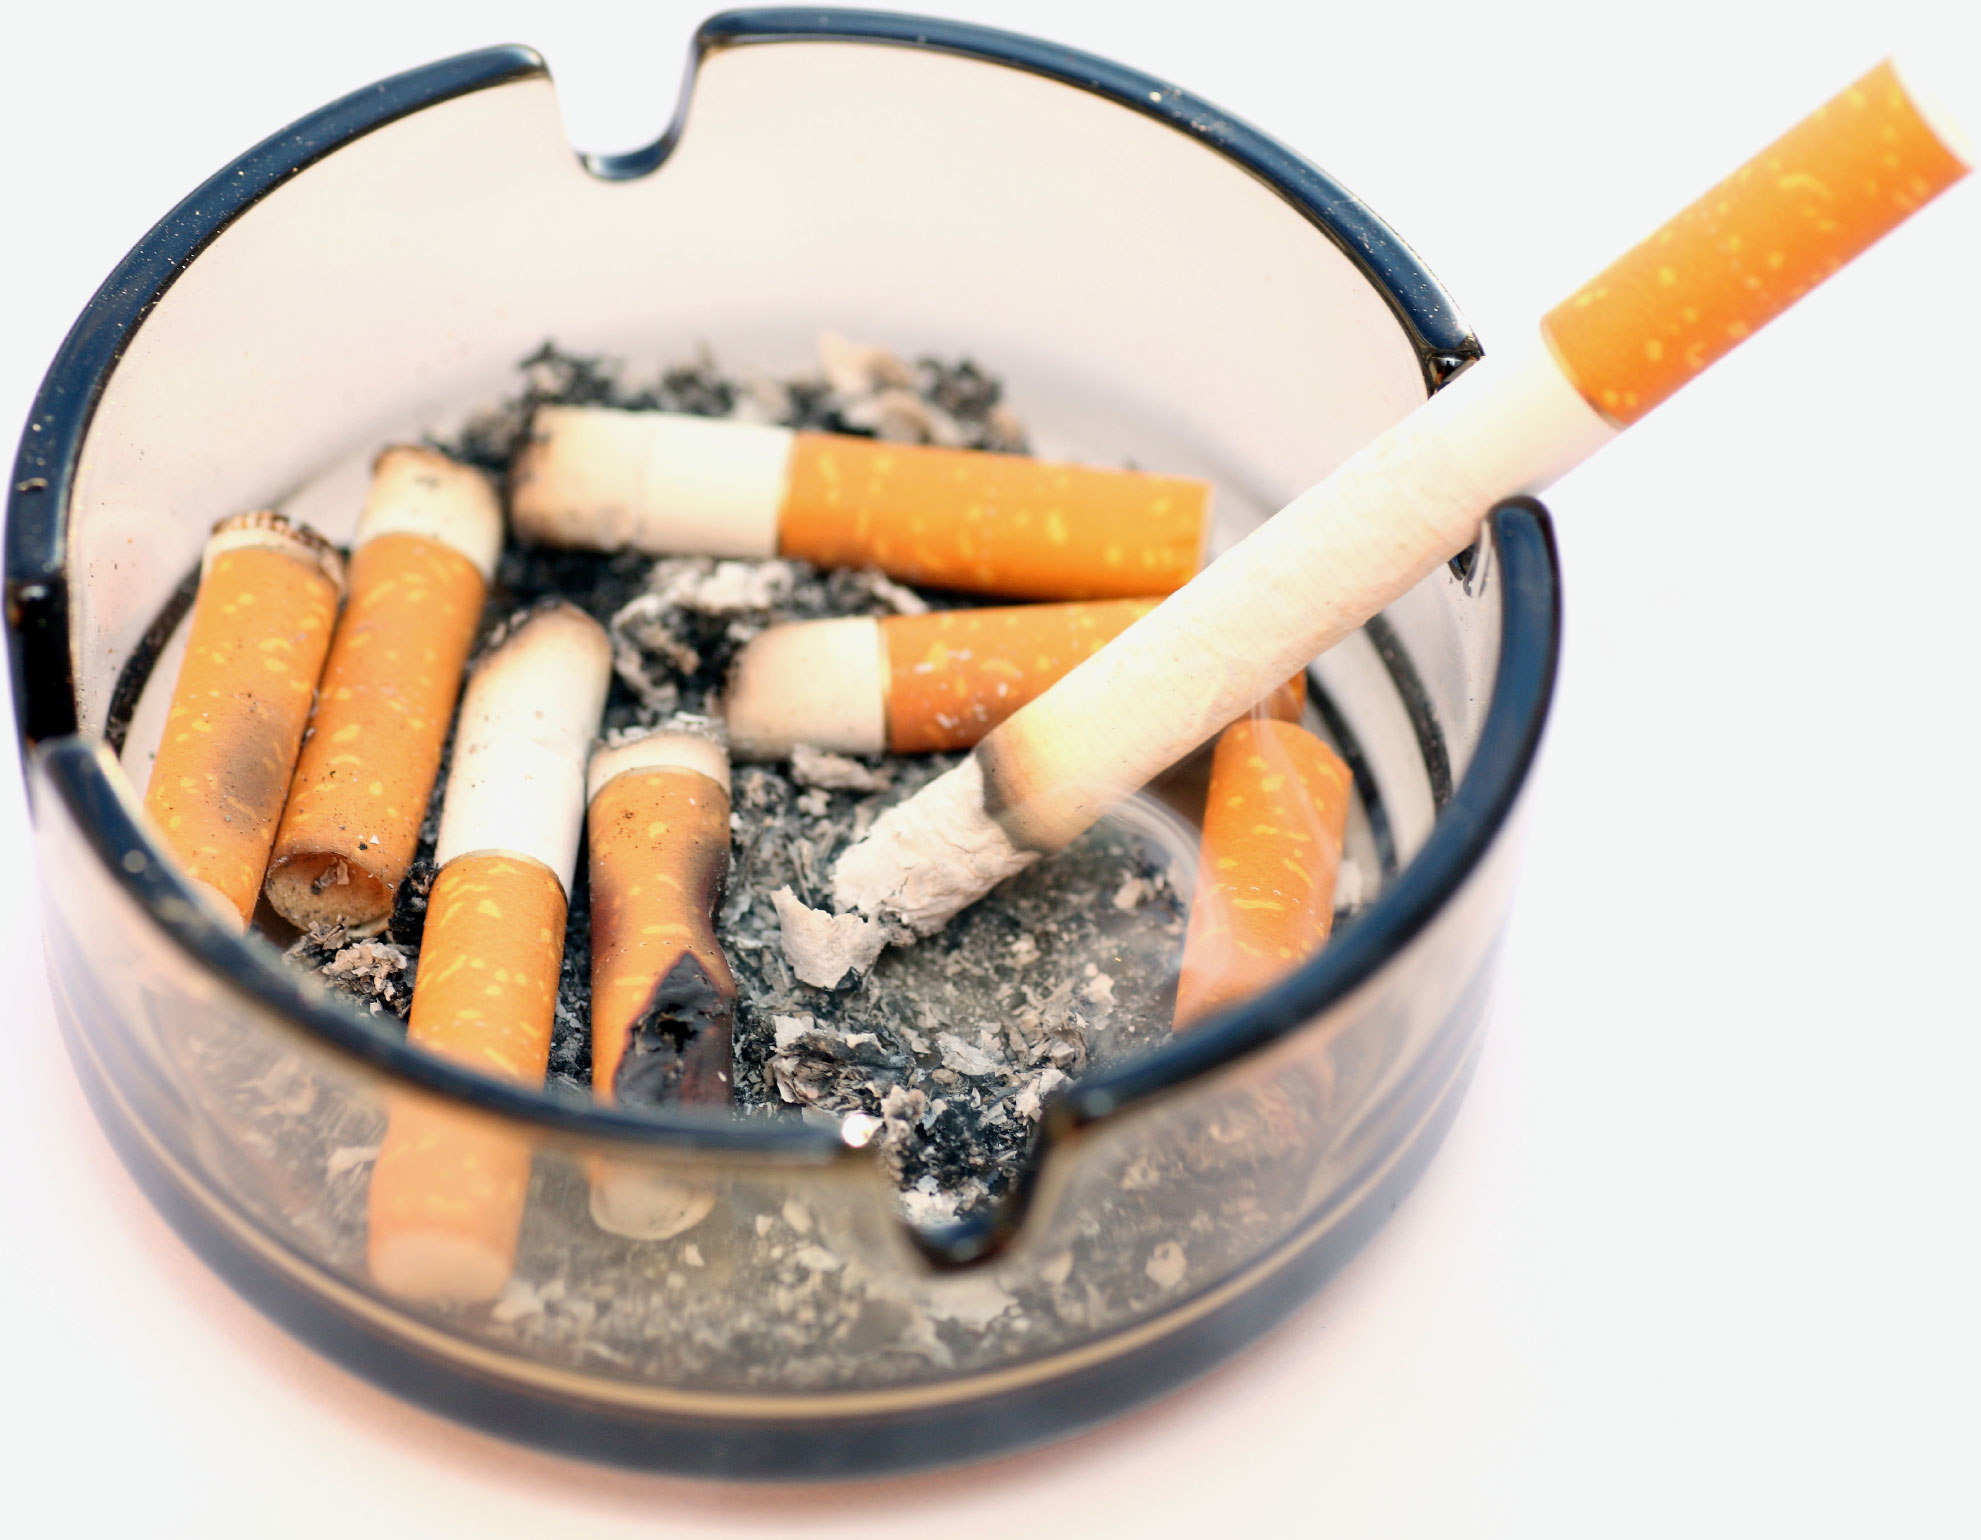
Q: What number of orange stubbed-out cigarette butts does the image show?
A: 7